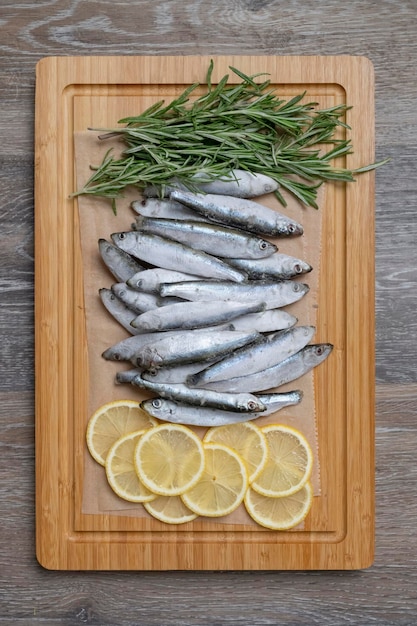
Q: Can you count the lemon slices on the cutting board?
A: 8